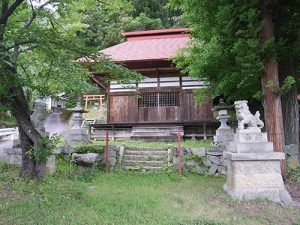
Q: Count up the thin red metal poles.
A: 2